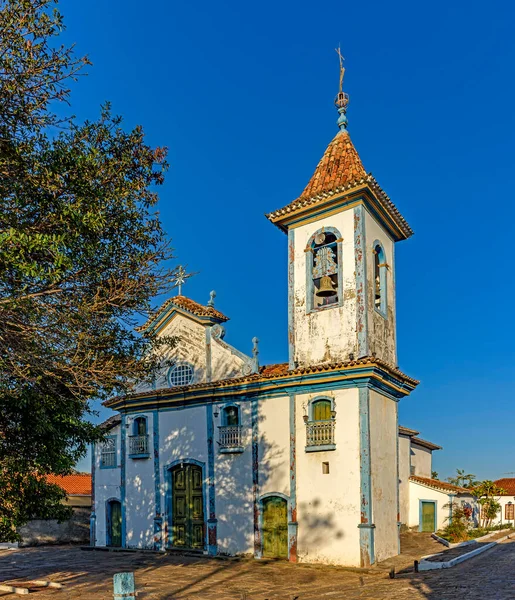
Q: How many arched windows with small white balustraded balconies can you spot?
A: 3